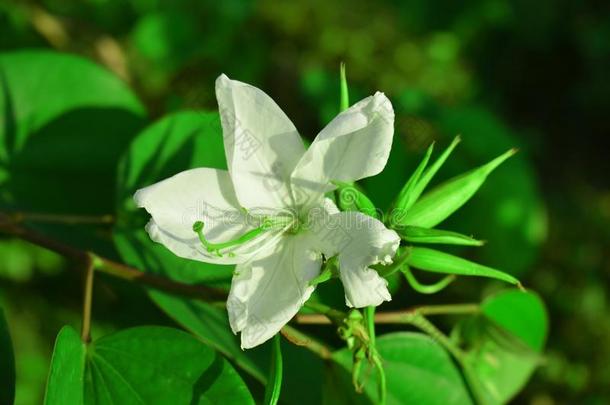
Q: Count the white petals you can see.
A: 5